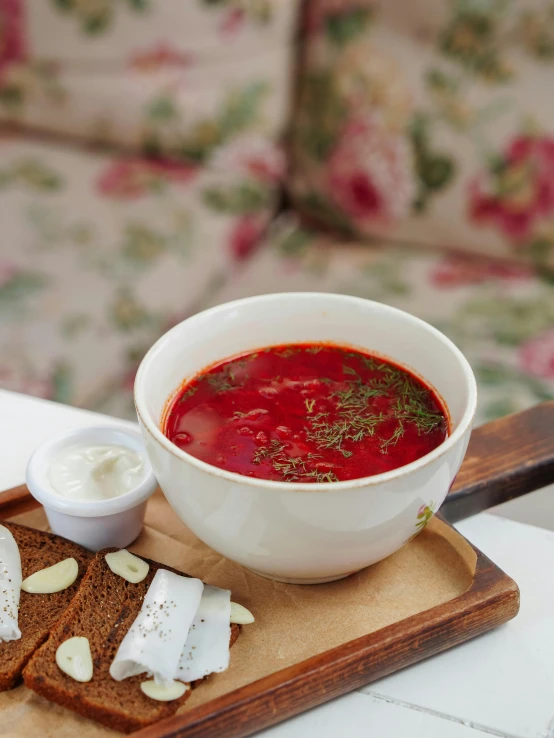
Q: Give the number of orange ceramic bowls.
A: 0